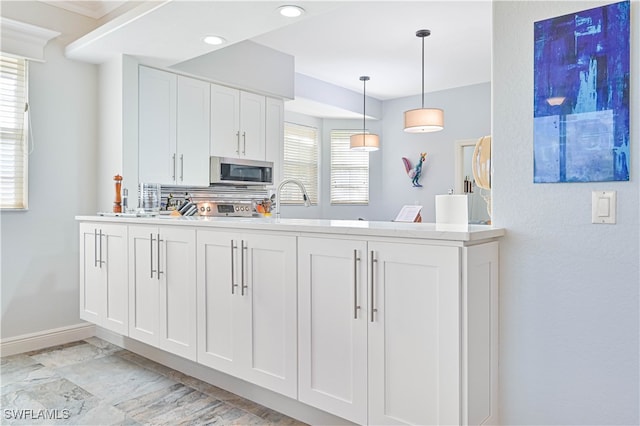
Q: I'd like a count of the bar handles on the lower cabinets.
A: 8